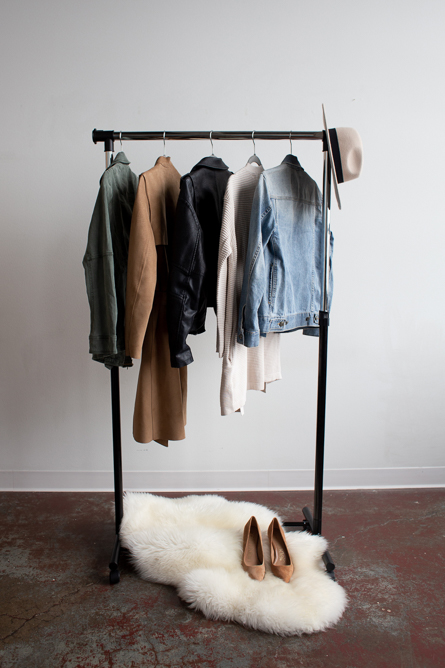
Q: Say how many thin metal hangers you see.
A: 5